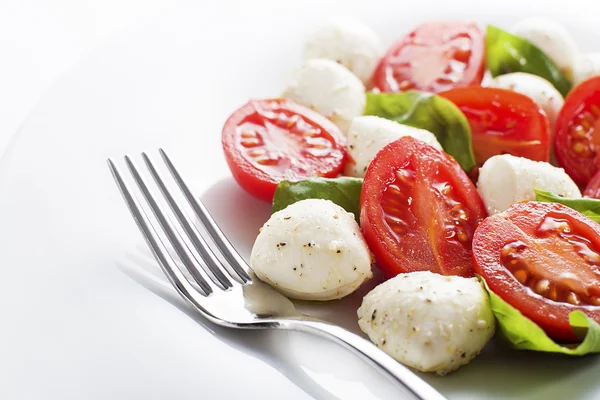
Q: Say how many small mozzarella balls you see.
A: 9